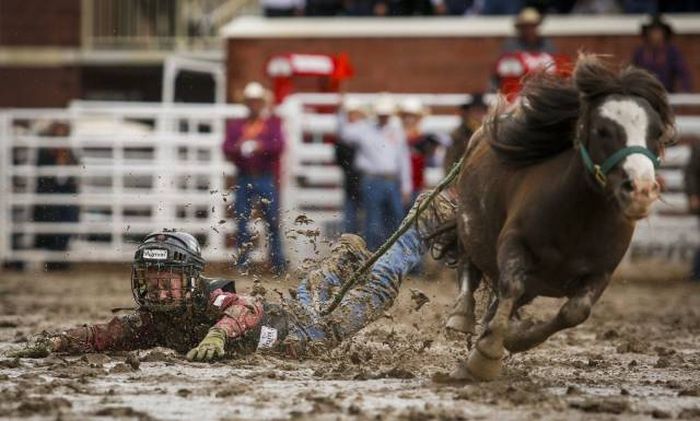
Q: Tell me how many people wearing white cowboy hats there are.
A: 4